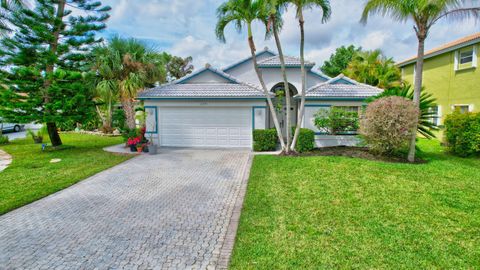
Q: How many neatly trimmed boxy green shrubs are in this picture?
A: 2